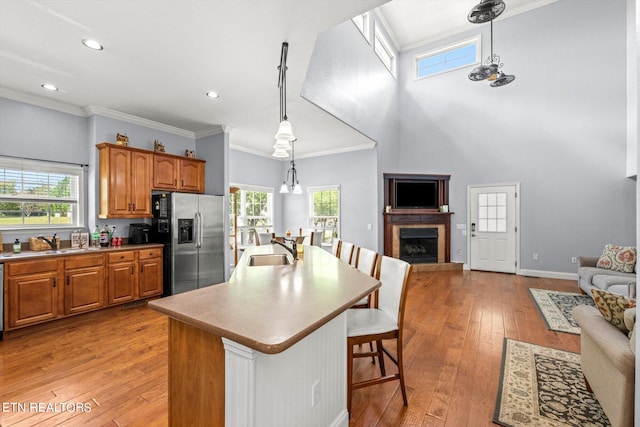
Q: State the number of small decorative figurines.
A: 3